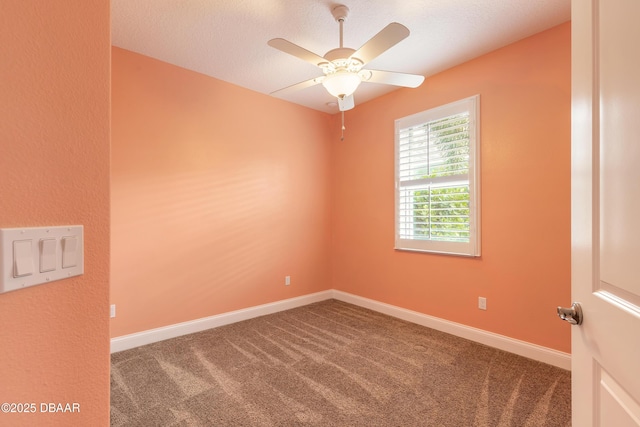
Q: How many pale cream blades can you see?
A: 5